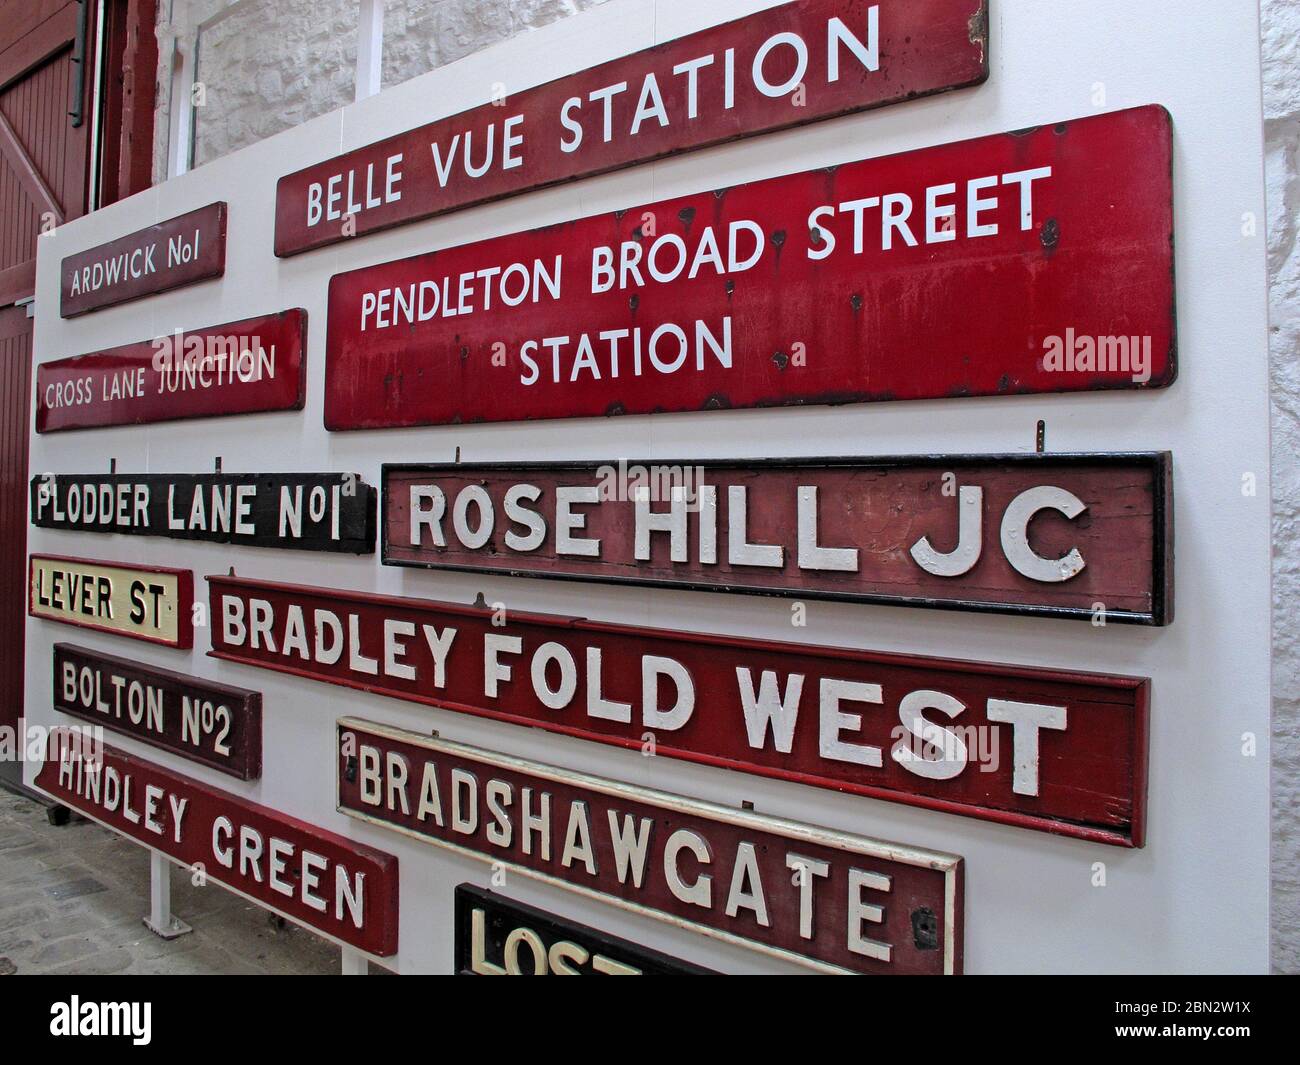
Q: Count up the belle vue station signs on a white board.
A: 1